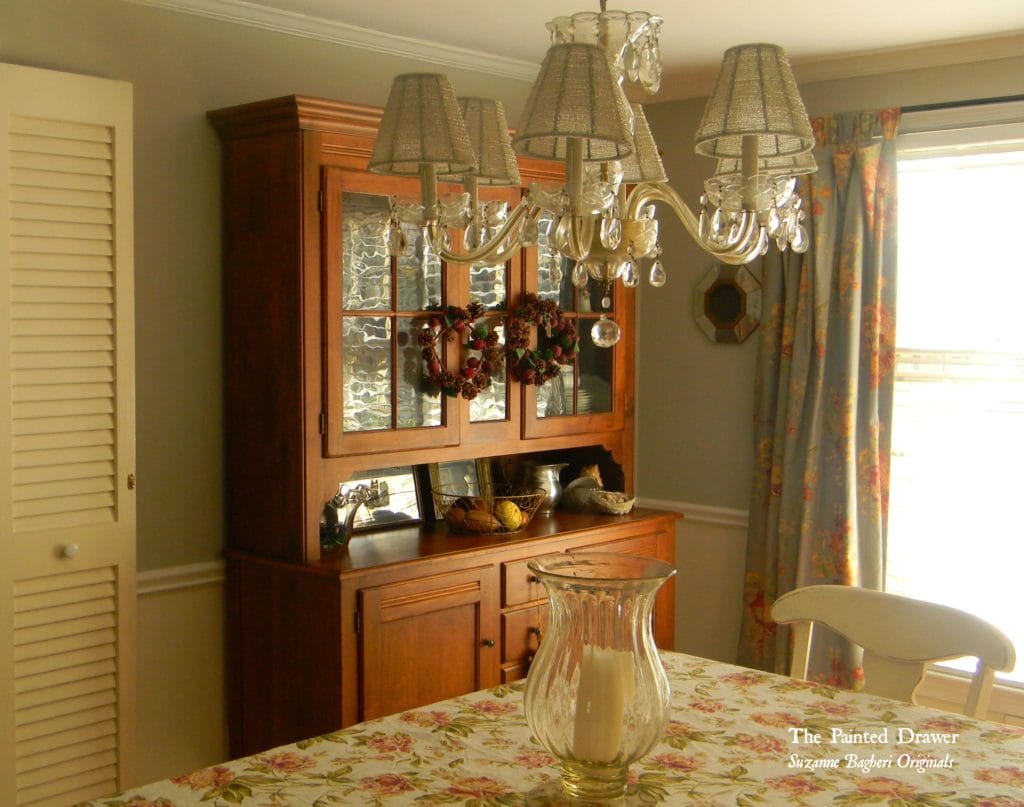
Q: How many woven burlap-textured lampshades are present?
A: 6